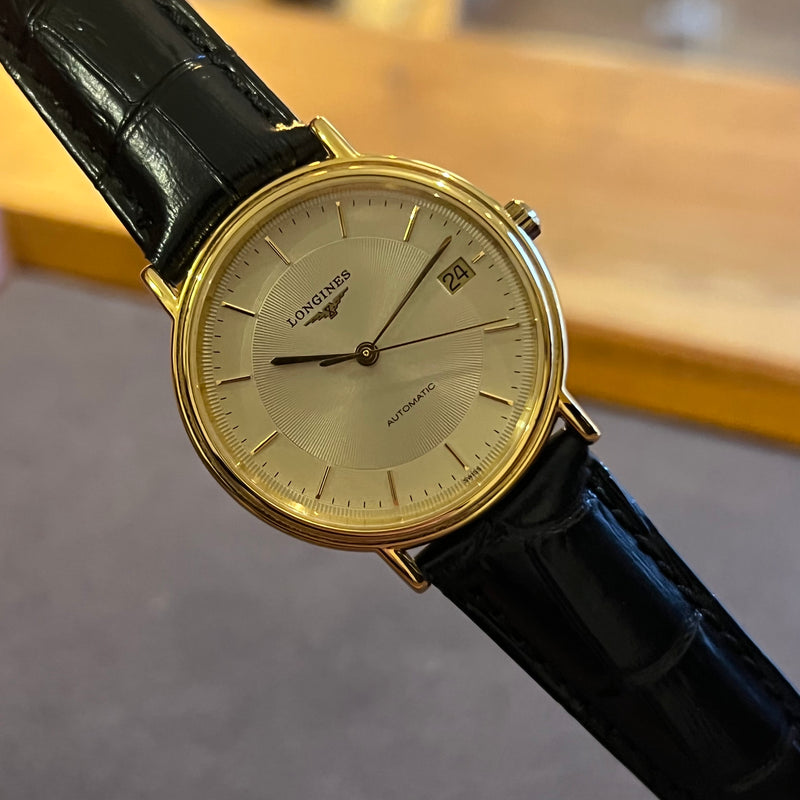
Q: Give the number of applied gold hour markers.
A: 12